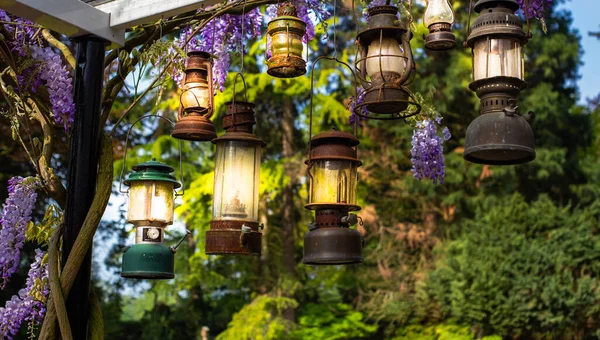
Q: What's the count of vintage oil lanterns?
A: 8